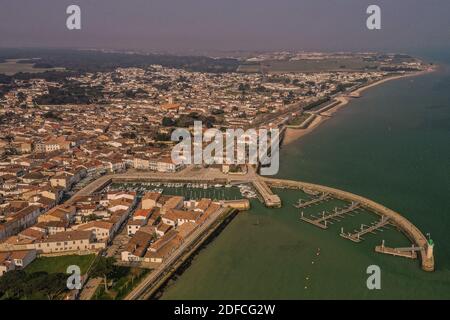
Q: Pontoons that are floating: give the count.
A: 4